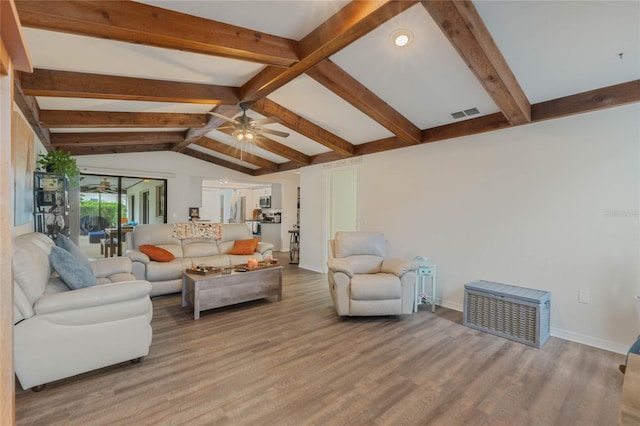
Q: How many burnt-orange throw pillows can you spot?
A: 2